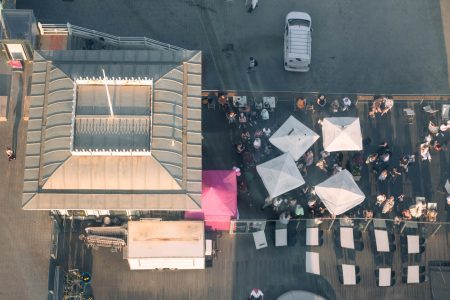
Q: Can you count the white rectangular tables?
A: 10